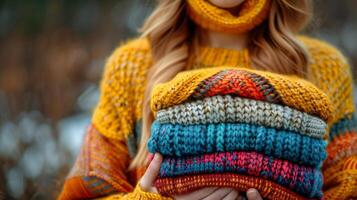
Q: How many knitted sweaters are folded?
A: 5